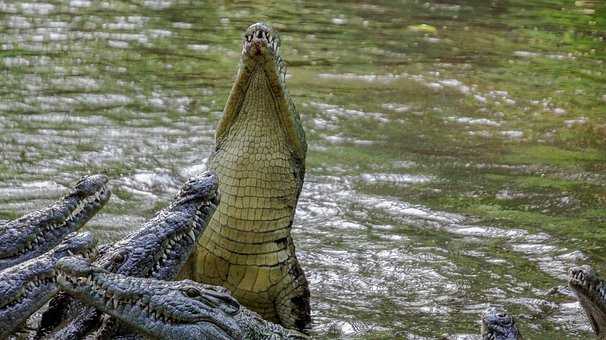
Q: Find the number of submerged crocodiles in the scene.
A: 0